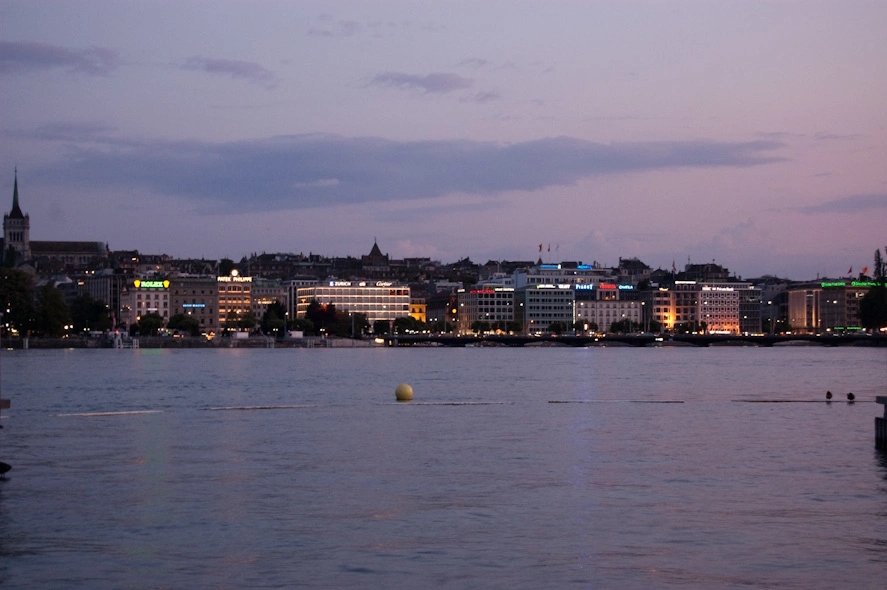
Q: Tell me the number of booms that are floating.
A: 5